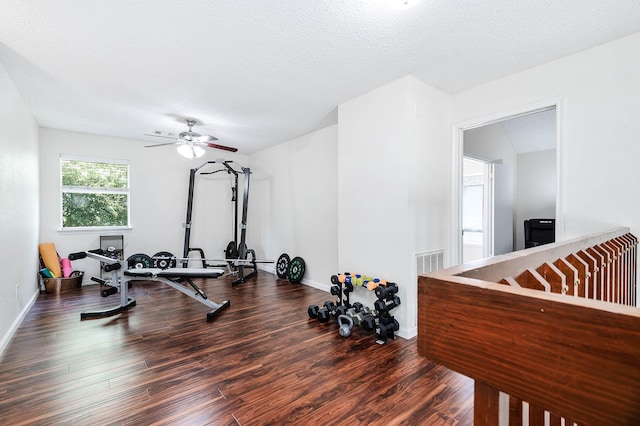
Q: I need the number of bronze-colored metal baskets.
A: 1